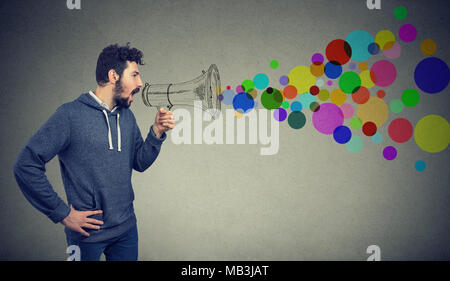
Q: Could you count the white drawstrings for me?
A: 2